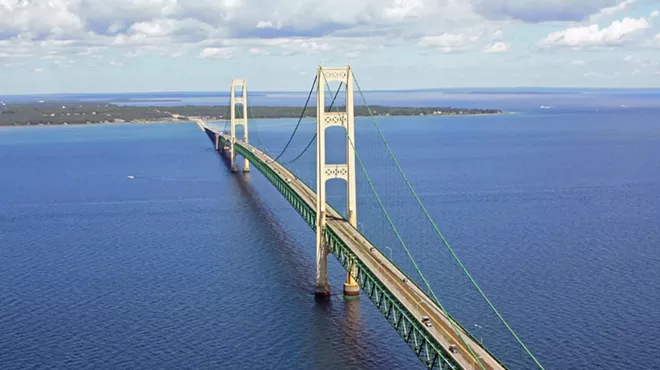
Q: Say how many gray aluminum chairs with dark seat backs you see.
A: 0